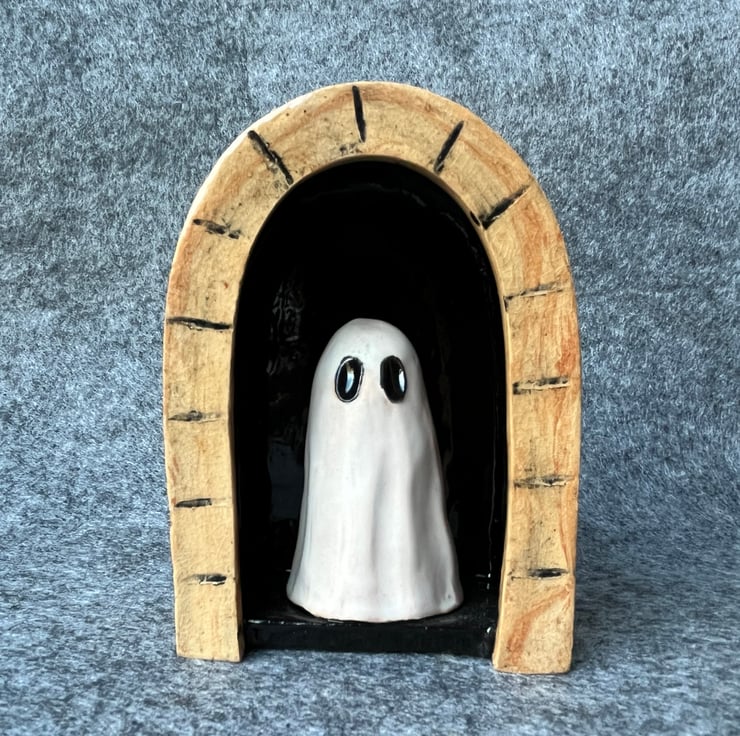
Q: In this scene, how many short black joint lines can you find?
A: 13